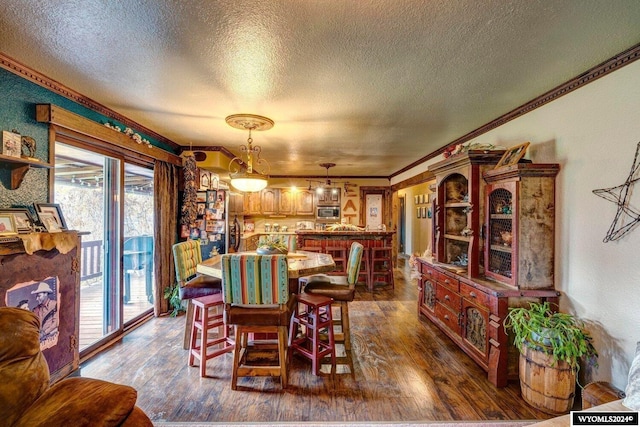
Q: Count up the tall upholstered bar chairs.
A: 4